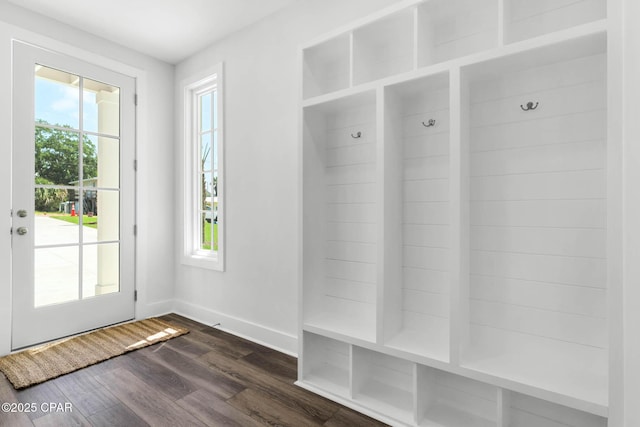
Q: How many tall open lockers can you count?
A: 3